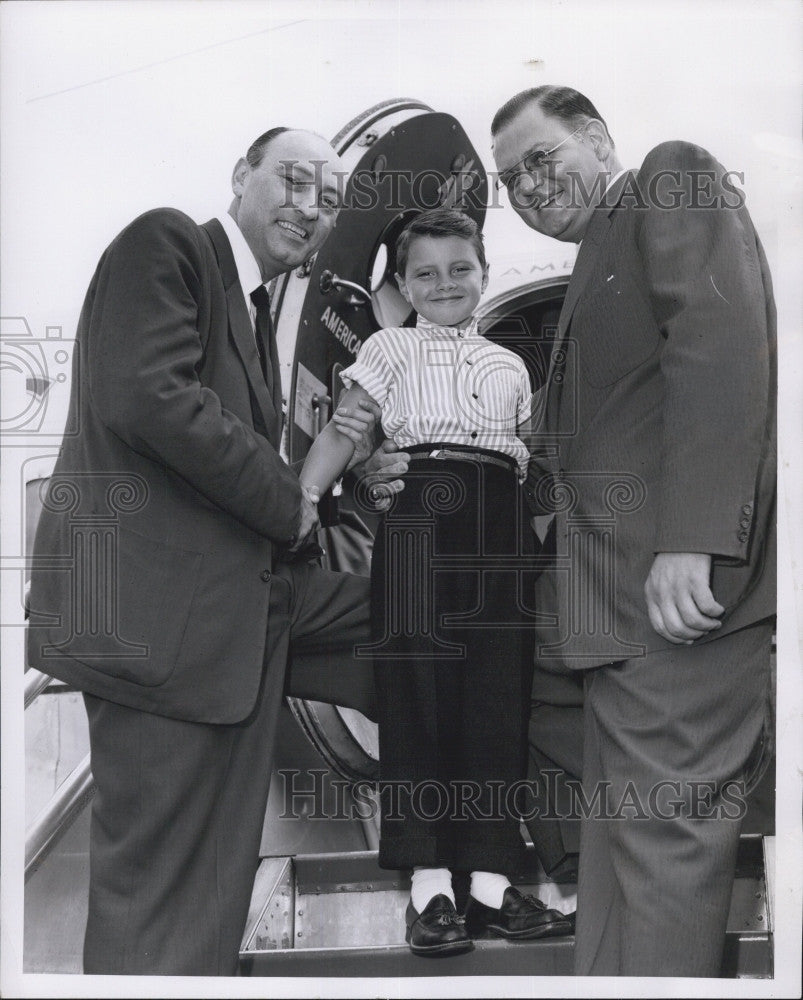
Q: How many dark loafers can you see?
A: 2